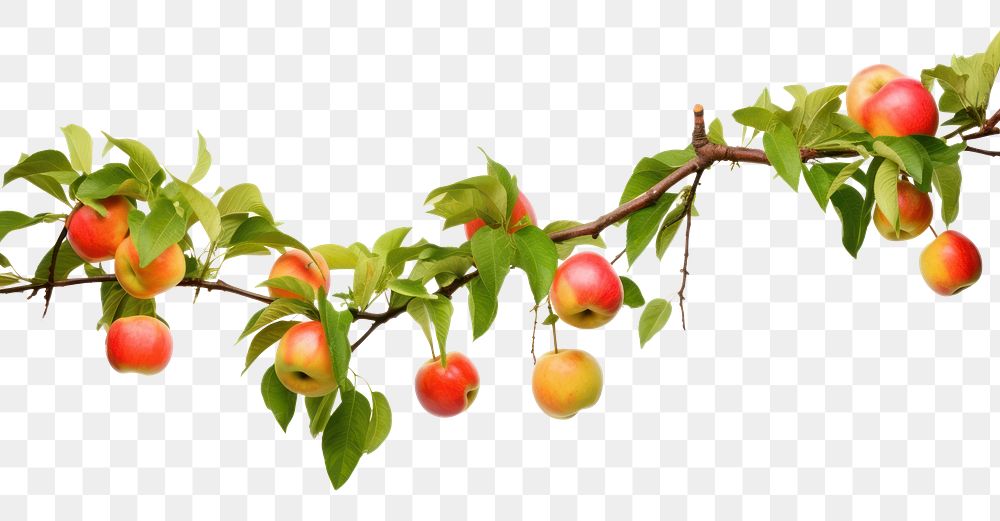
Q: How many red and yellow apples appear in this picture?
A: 13